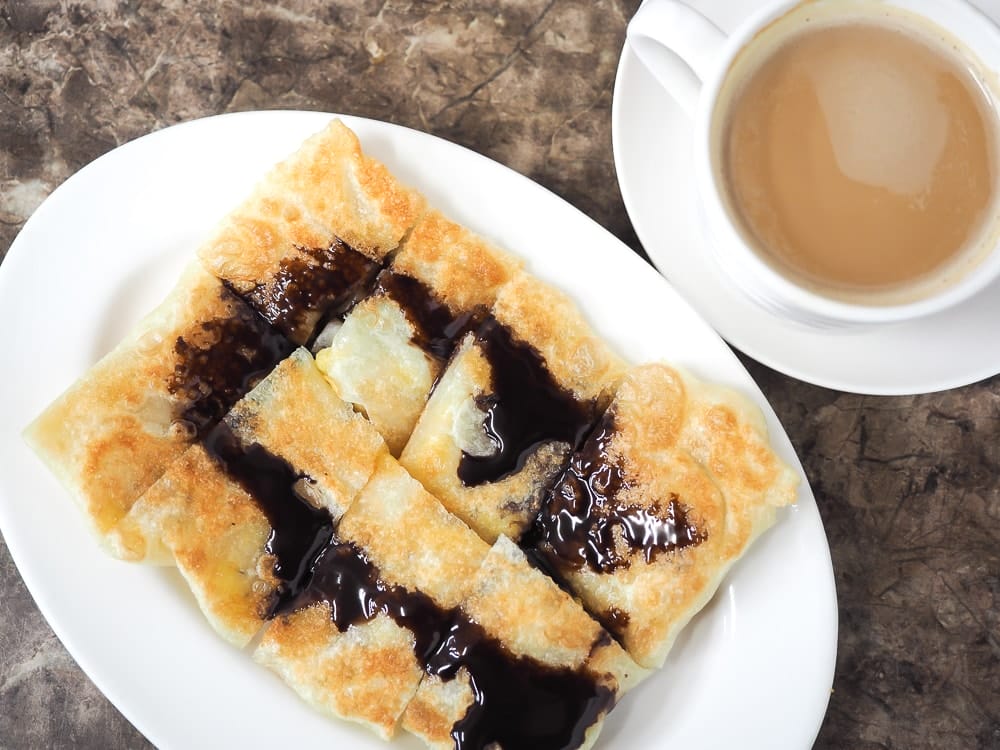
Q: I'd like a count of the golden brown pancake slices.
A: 8